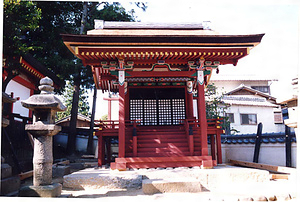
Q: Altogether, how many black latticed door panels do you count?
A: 4